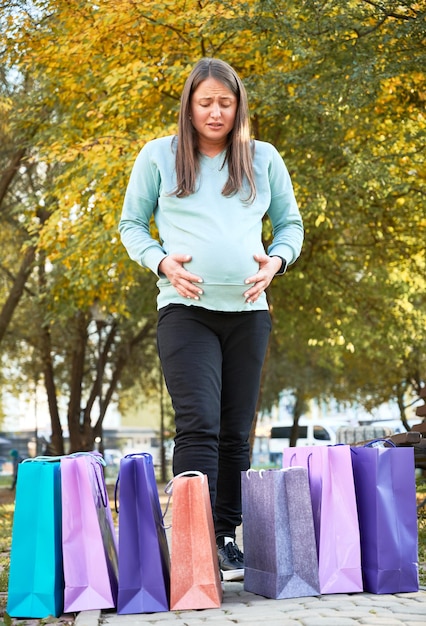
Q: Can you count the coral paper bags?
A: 1